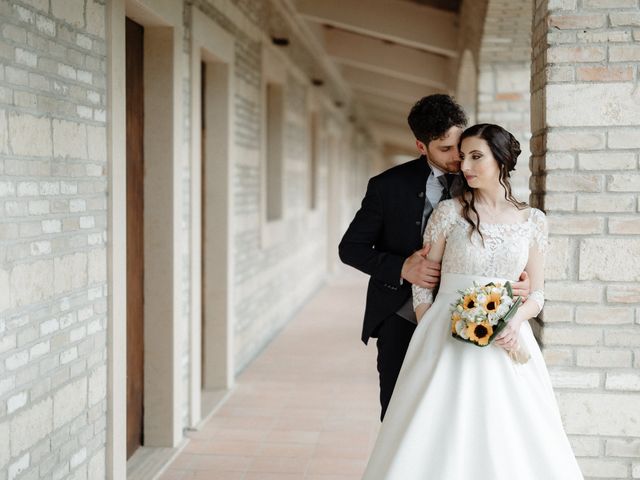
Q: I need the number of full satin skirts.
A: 1